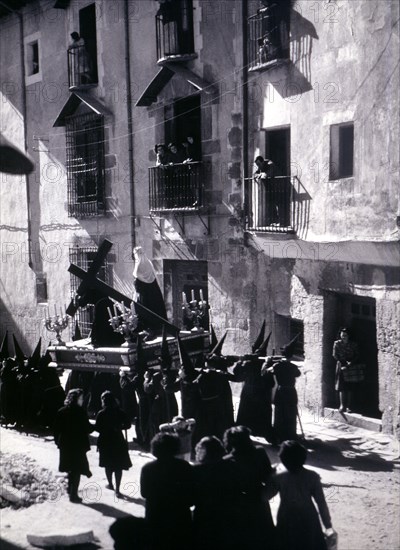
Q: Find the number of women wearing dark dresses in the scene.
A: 6